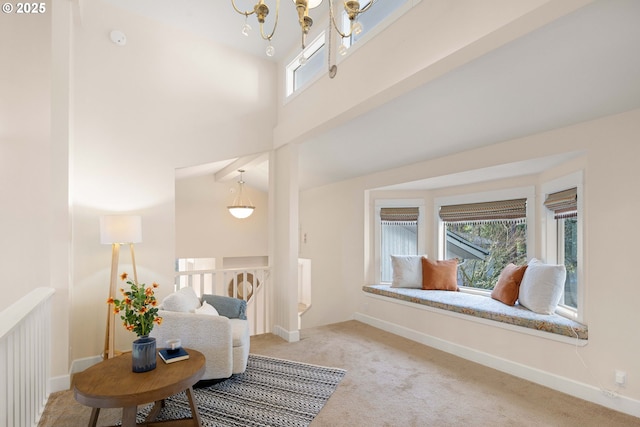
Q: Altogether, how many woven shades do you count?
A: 3